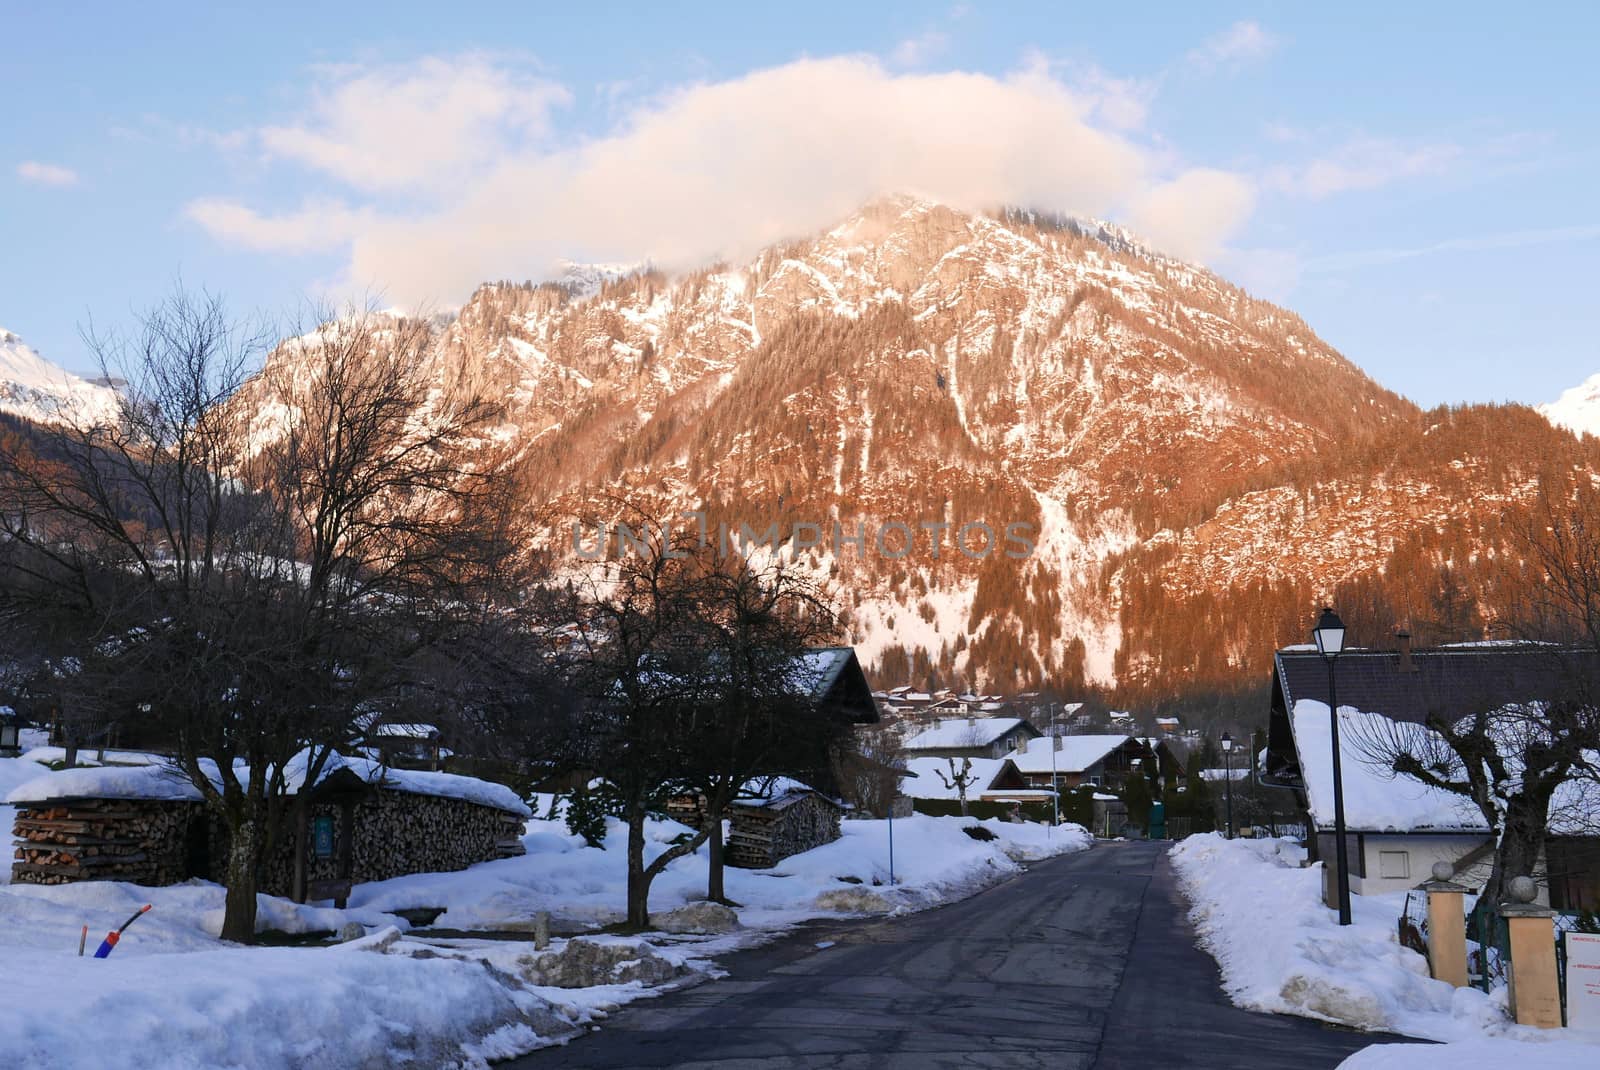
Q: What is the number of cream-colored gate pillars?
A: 2